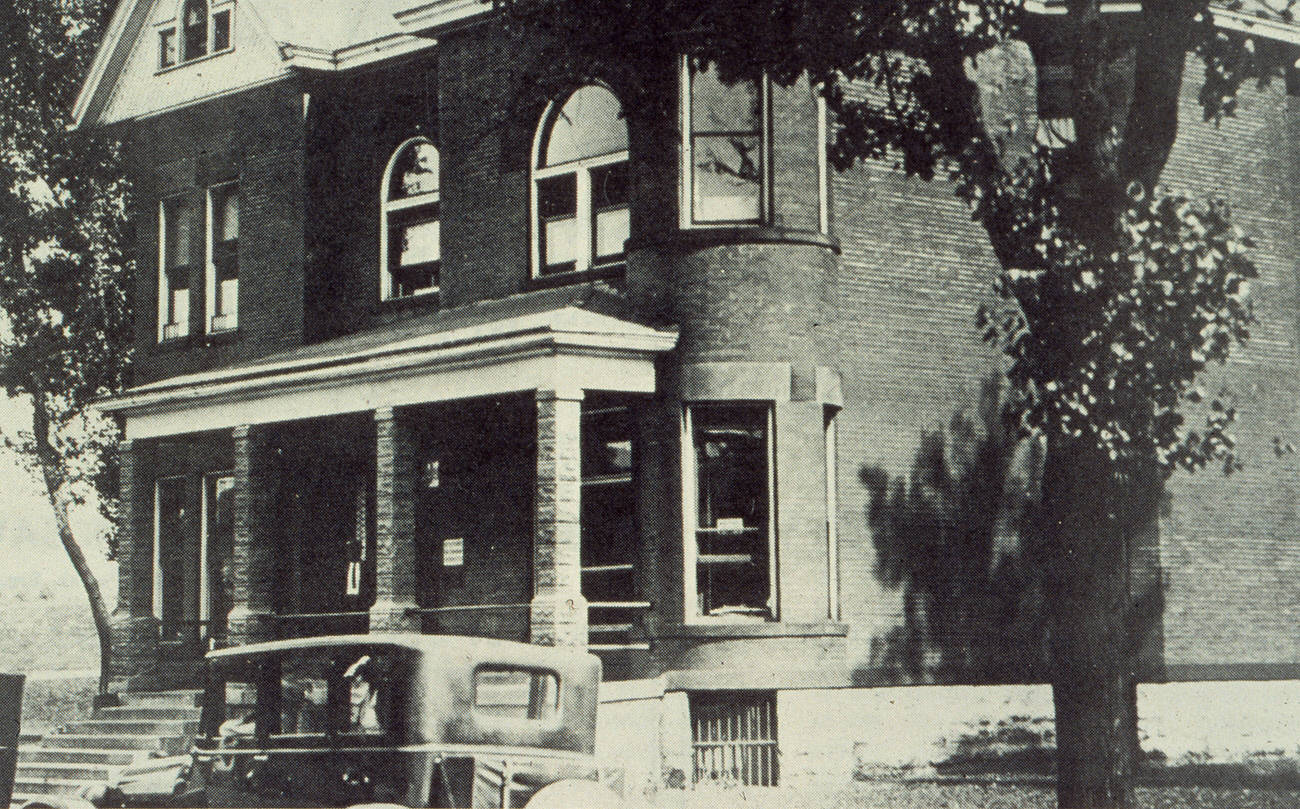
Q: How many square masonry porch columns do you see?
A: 4